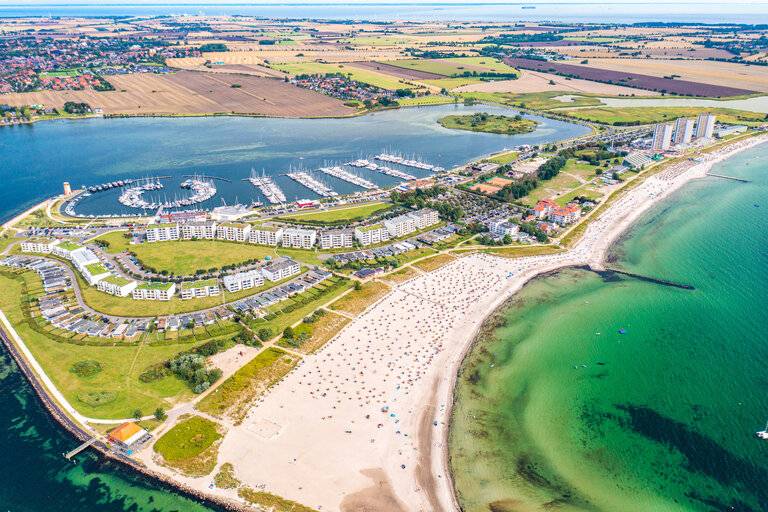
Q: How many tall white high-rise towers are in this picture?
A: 3